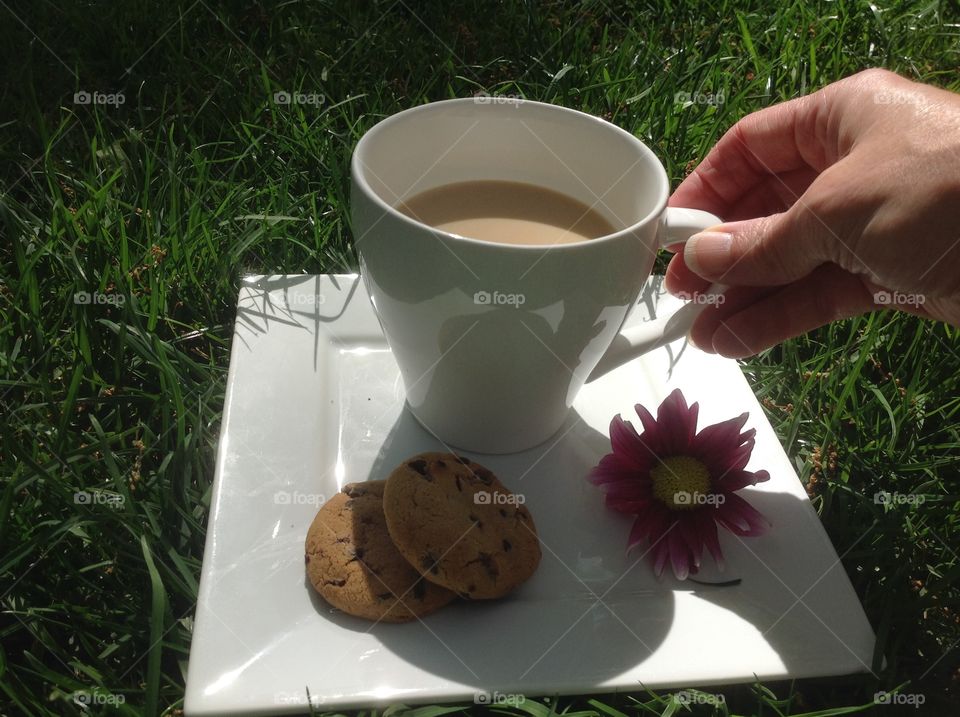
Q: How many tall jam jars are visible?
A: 0